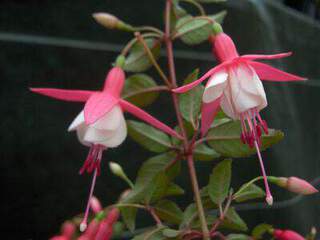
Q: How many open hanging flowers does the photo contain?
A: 2